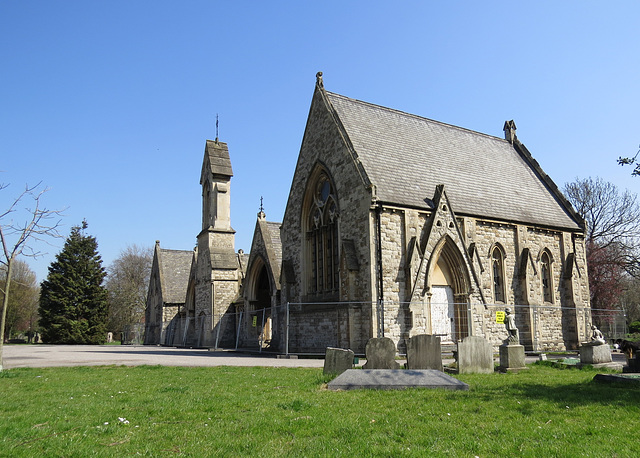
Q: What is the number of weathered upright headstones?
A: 4